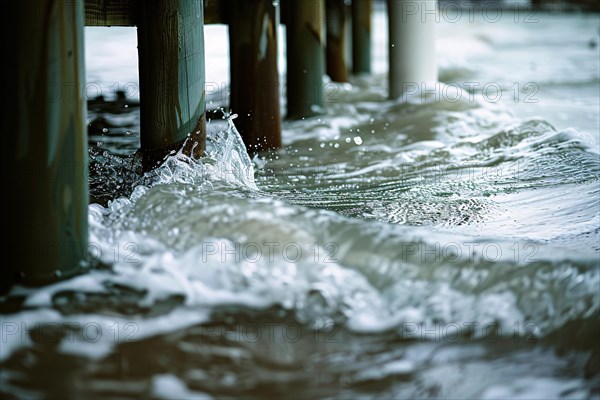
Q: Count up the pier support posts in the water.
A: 7